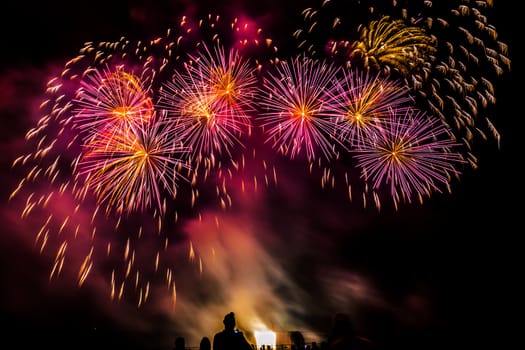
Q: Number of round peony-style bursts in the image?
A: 7